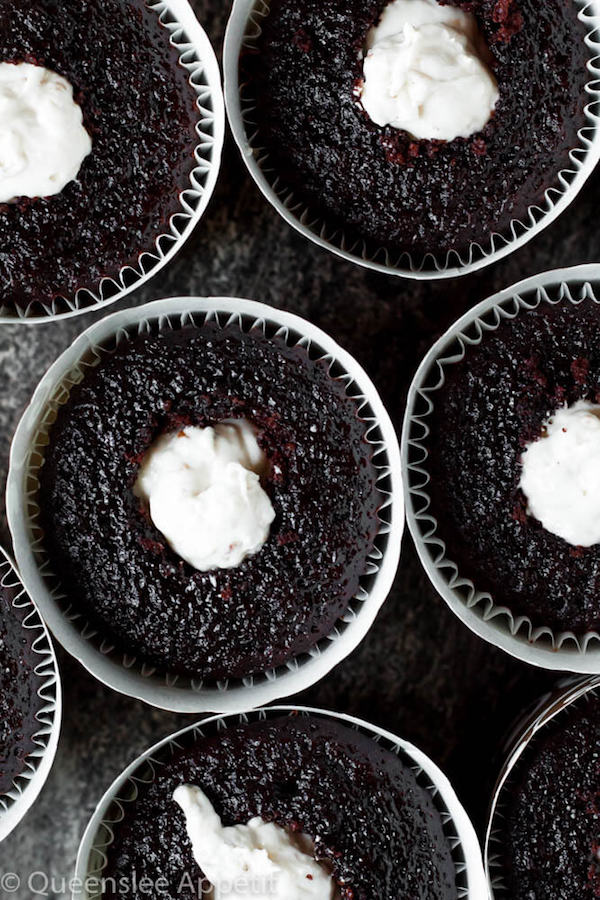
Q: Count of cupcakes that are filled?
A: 5